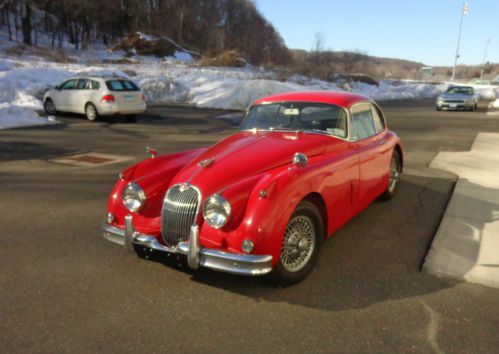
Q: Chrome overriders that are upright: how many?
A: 2